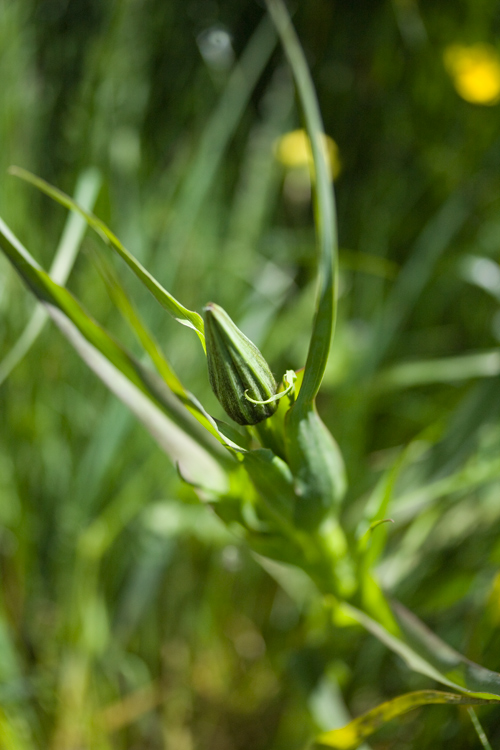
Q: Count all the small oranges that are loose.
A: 0